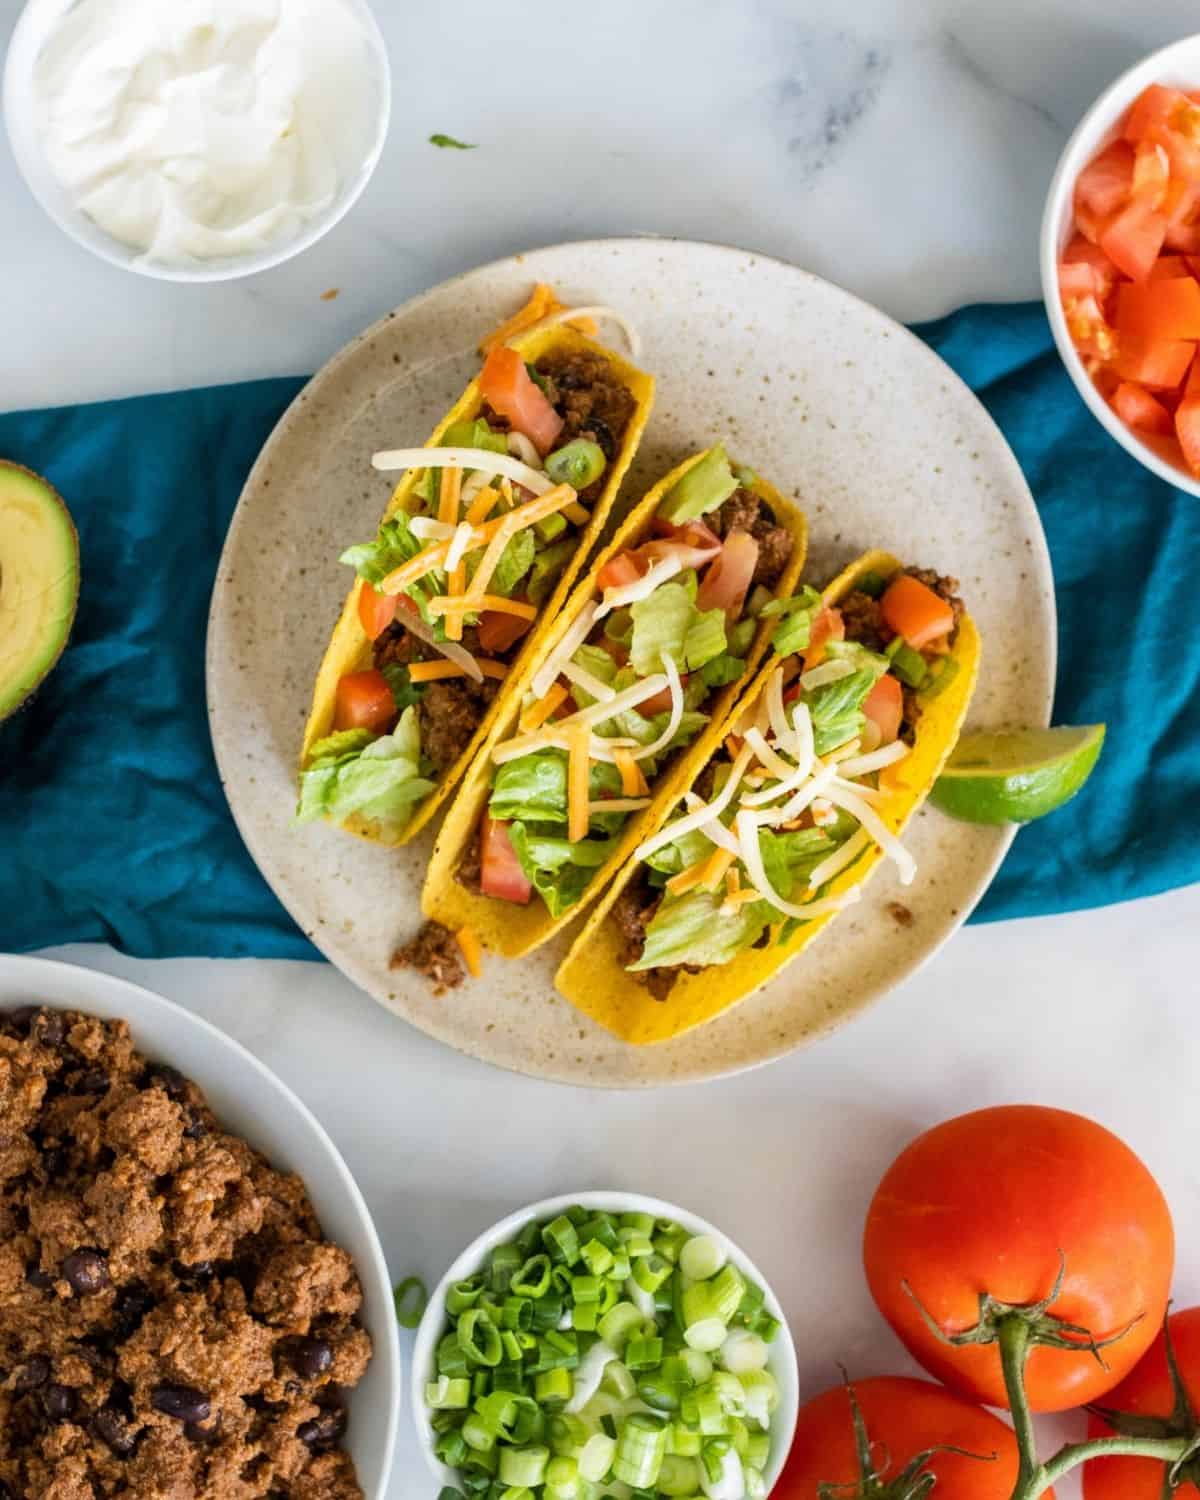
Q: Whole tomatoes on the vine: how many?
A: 3